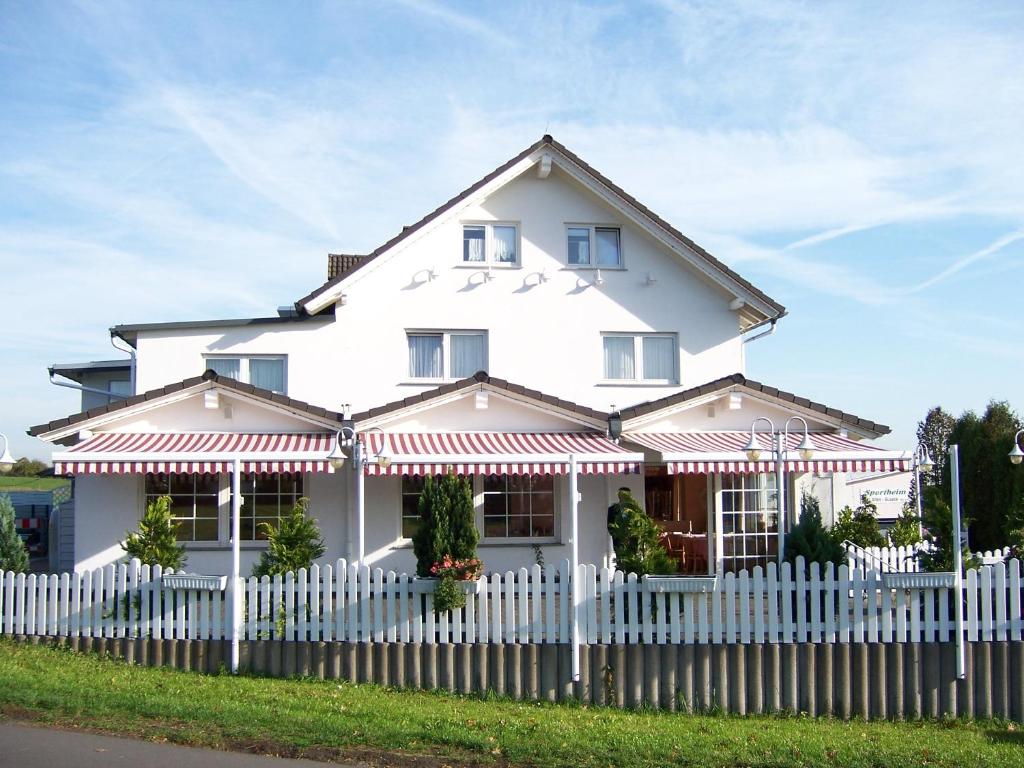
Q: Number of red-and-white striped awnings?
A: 3